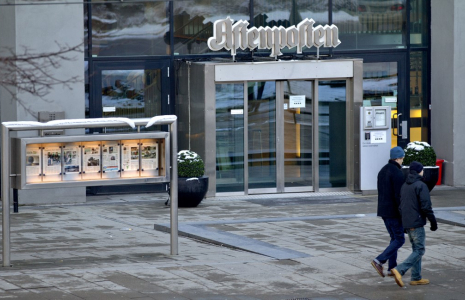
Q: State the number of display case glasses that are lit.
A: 7